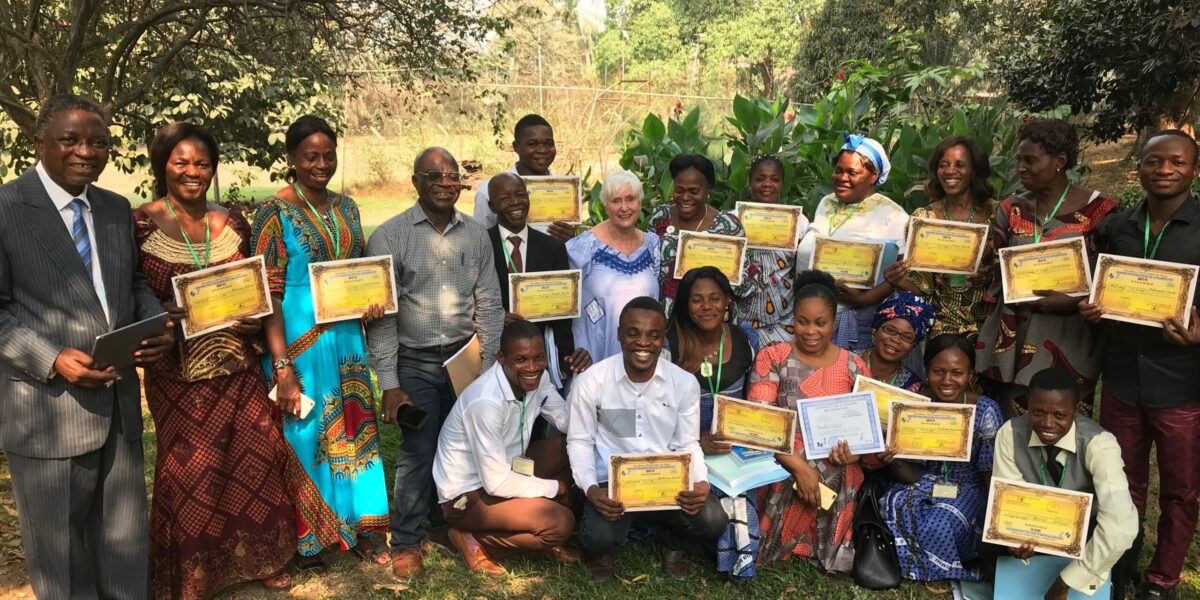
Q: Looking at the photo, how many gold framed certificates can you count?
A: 15